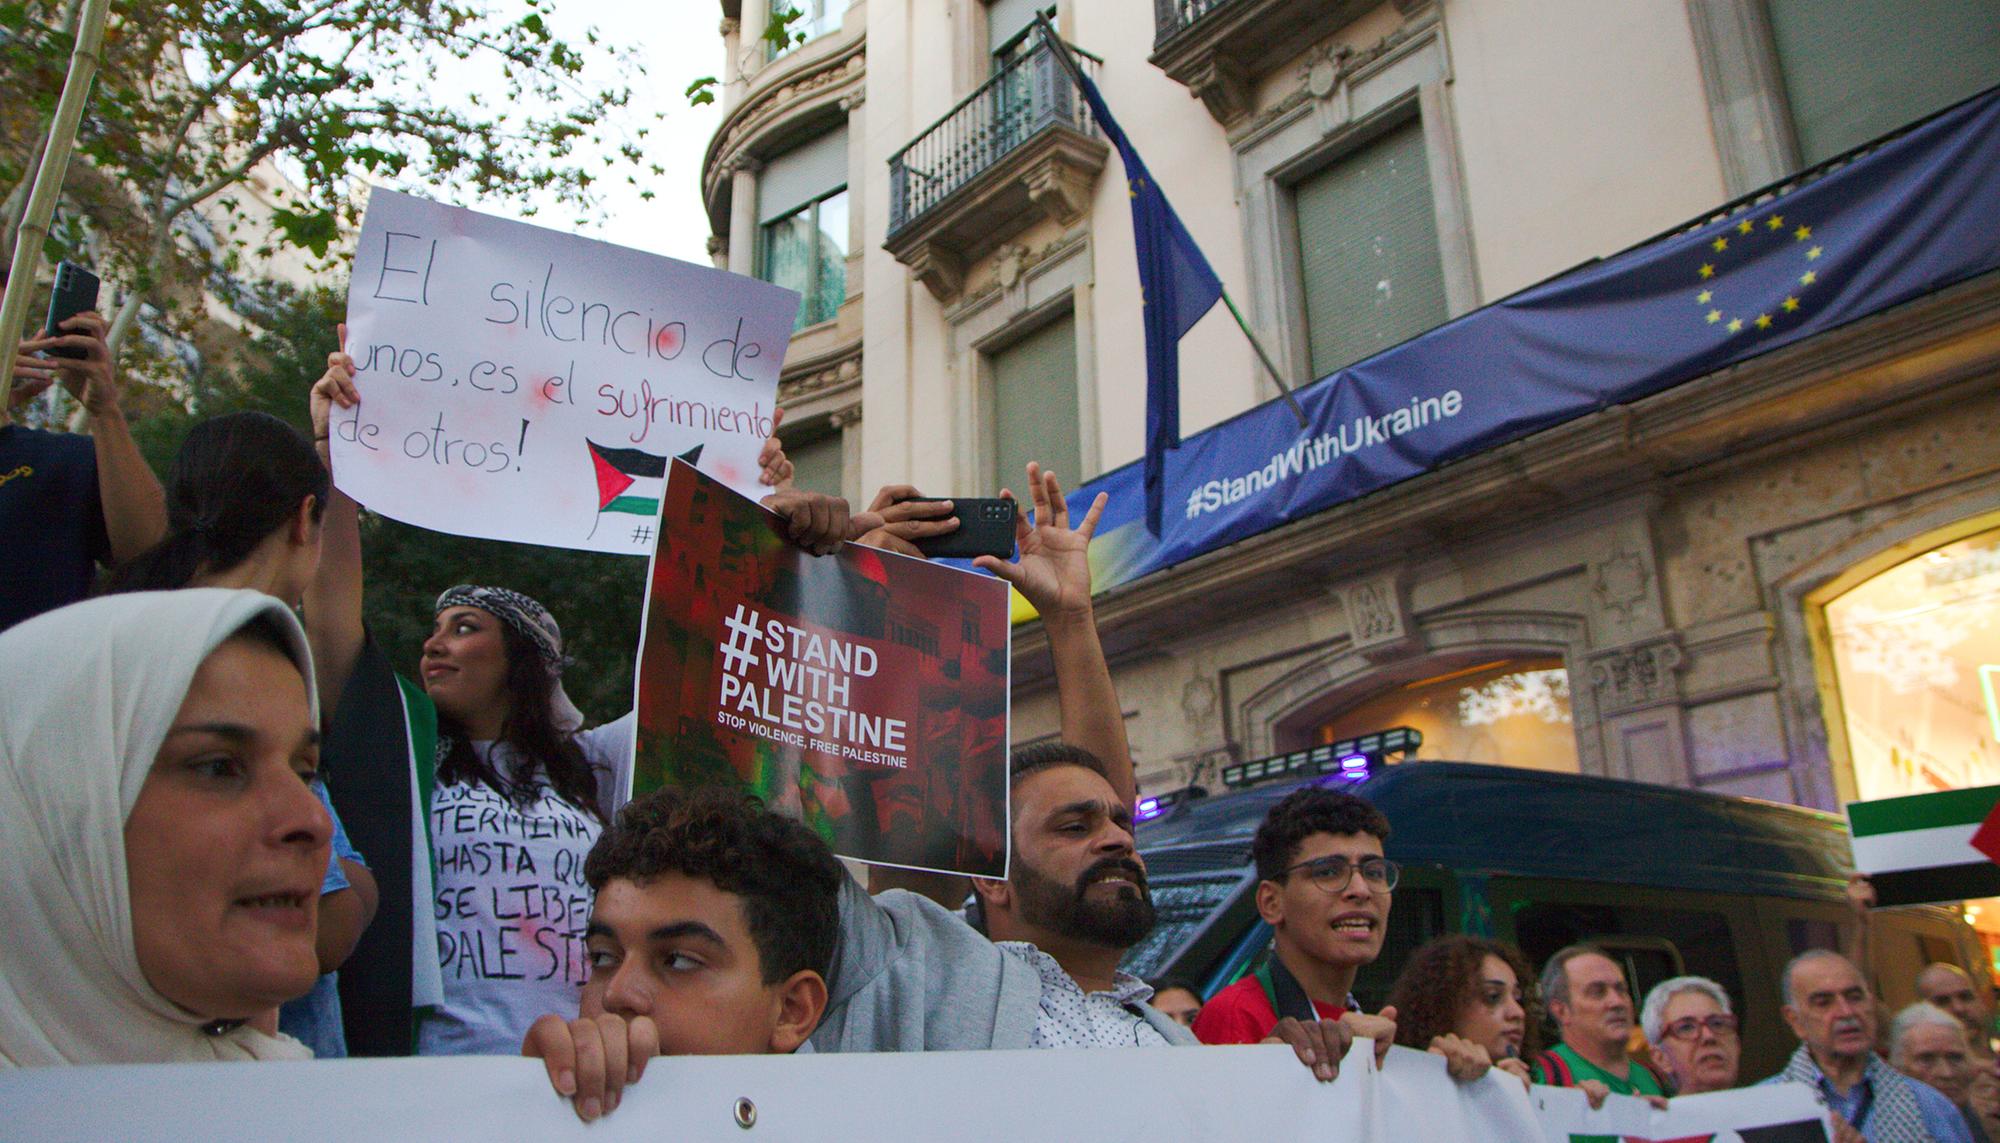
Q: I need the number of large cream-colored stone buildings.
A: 1